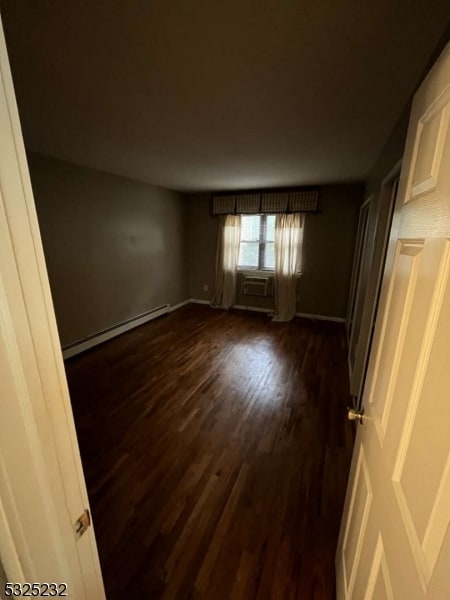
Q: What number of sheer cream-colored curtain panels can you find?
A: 2